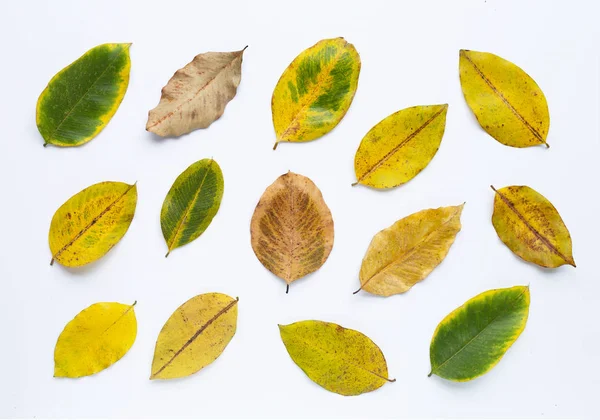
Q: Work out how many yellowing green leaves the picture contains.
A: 4